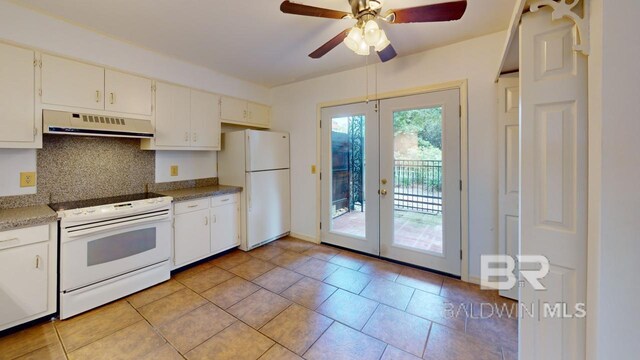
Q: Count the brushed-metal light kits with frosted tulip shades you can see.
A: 1